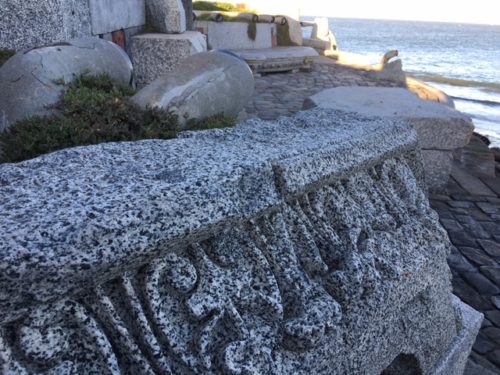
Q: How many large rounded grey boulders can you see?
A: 2